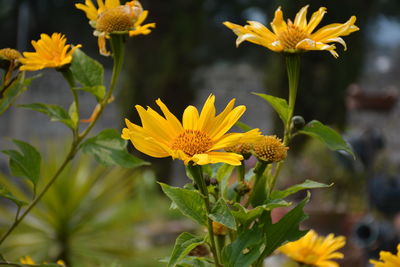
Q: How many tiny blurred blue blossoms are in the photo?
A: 0